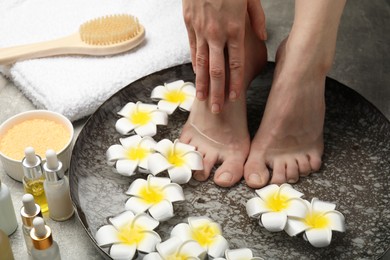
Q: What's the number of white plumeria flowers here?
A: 11